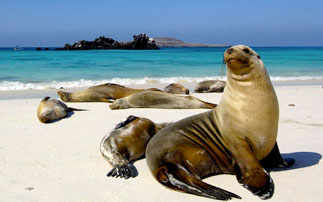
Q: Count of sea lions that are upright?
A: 1